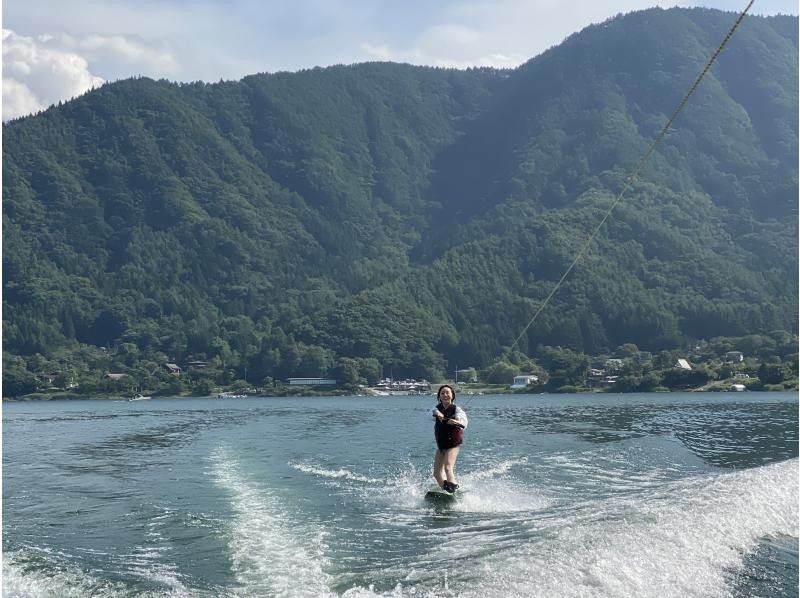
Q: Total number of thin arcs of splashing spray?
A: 2